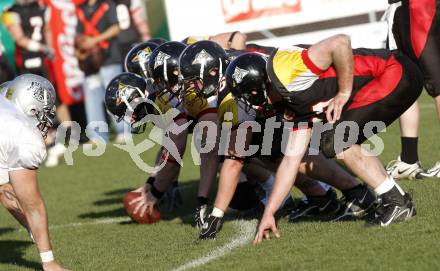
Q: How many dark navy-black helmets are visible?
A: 5